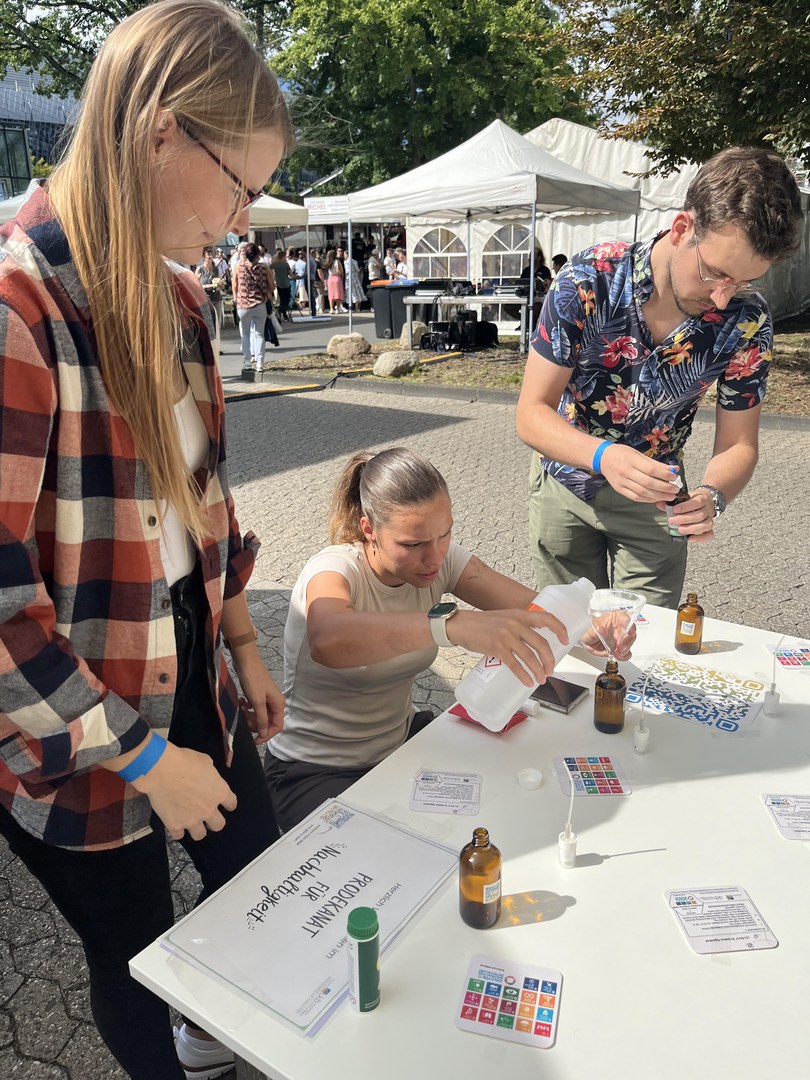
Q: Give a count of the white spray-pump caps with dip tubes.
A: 3